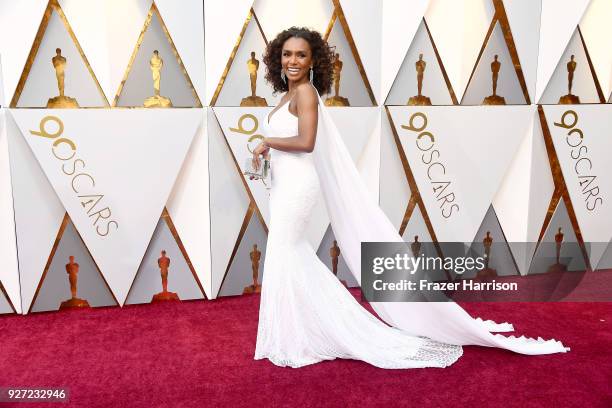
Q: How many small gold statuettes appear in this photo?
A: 14